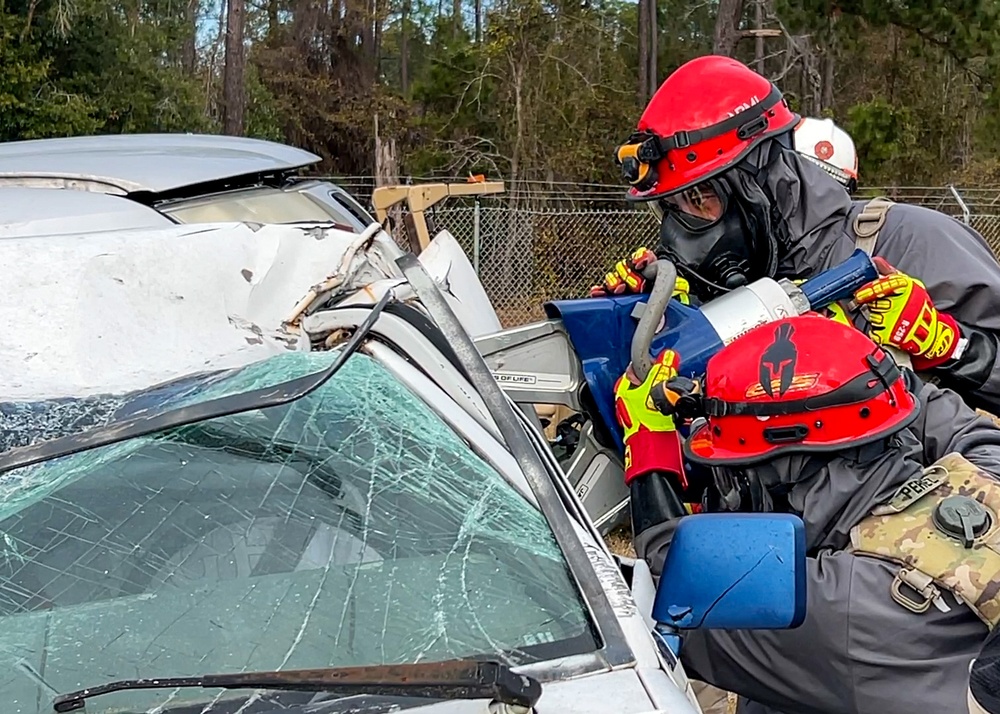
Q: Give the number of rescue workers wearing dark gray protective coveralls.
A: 2